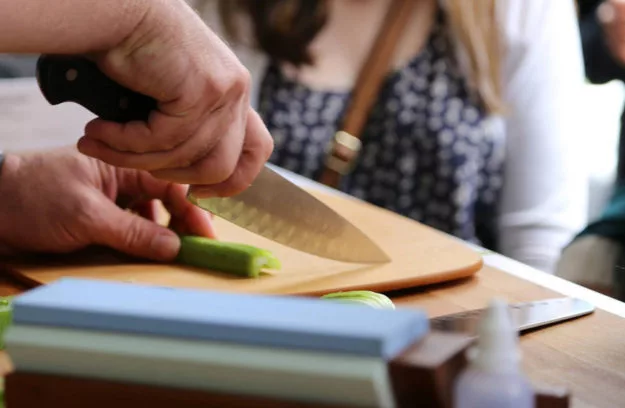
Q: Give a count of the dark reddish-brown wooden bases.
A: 1